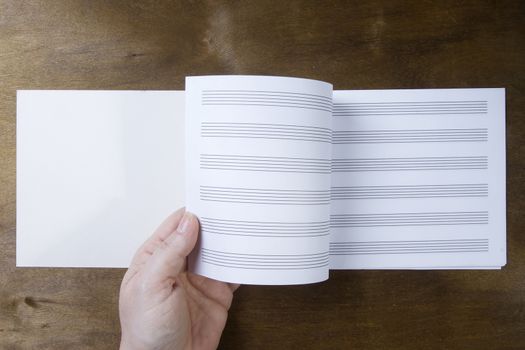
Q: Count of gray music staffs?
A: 12